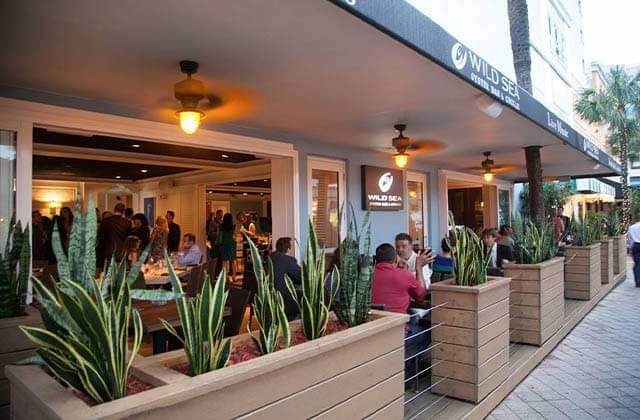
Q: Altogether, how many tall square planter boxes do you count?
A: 5